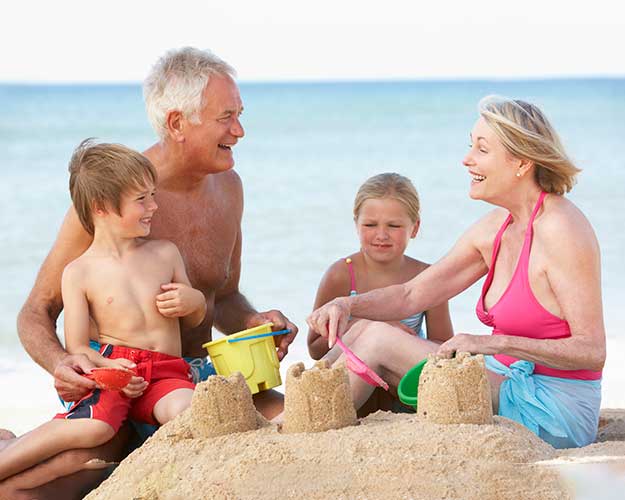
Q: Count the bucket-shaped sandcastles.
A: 3